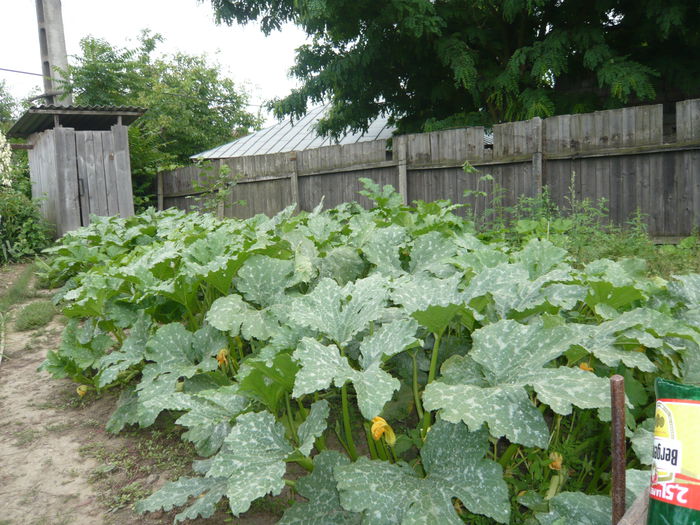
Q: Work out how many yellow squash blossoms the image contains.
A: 5